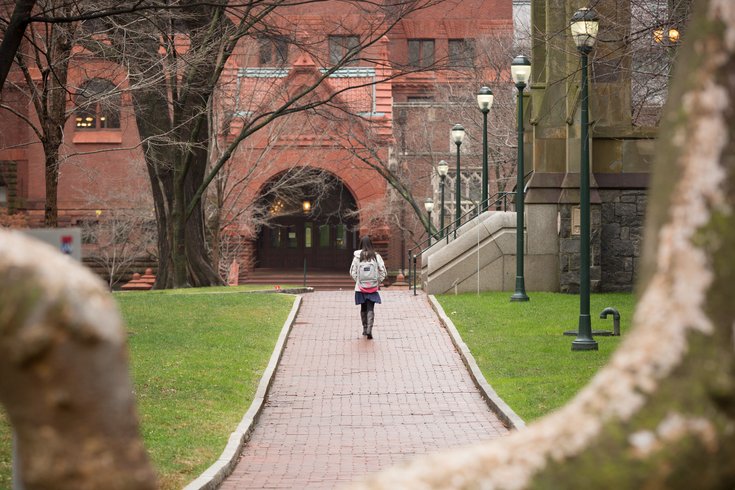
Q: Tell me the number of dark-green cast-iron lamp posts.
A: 6